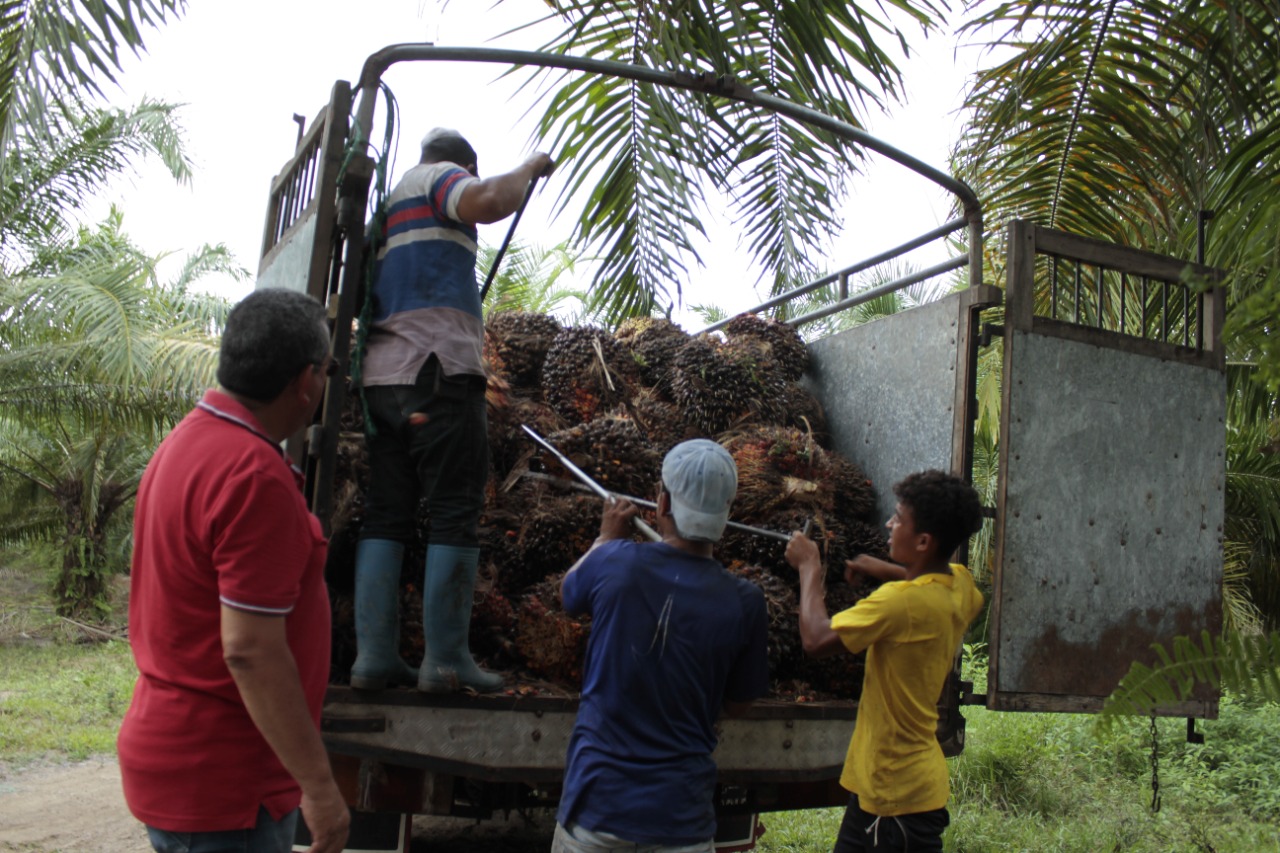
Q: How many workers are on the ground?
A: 3